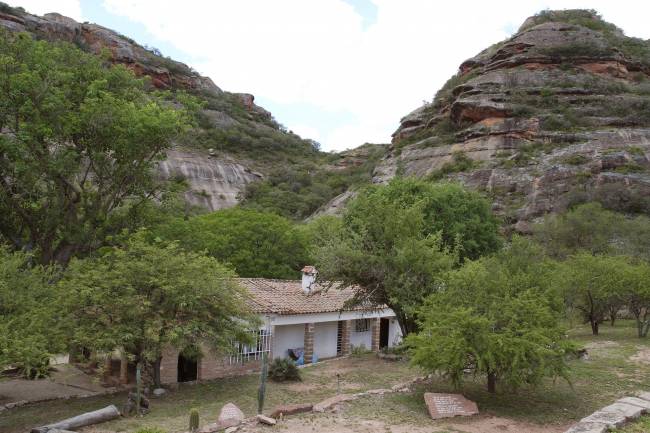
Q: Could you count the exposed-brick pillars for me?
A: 3